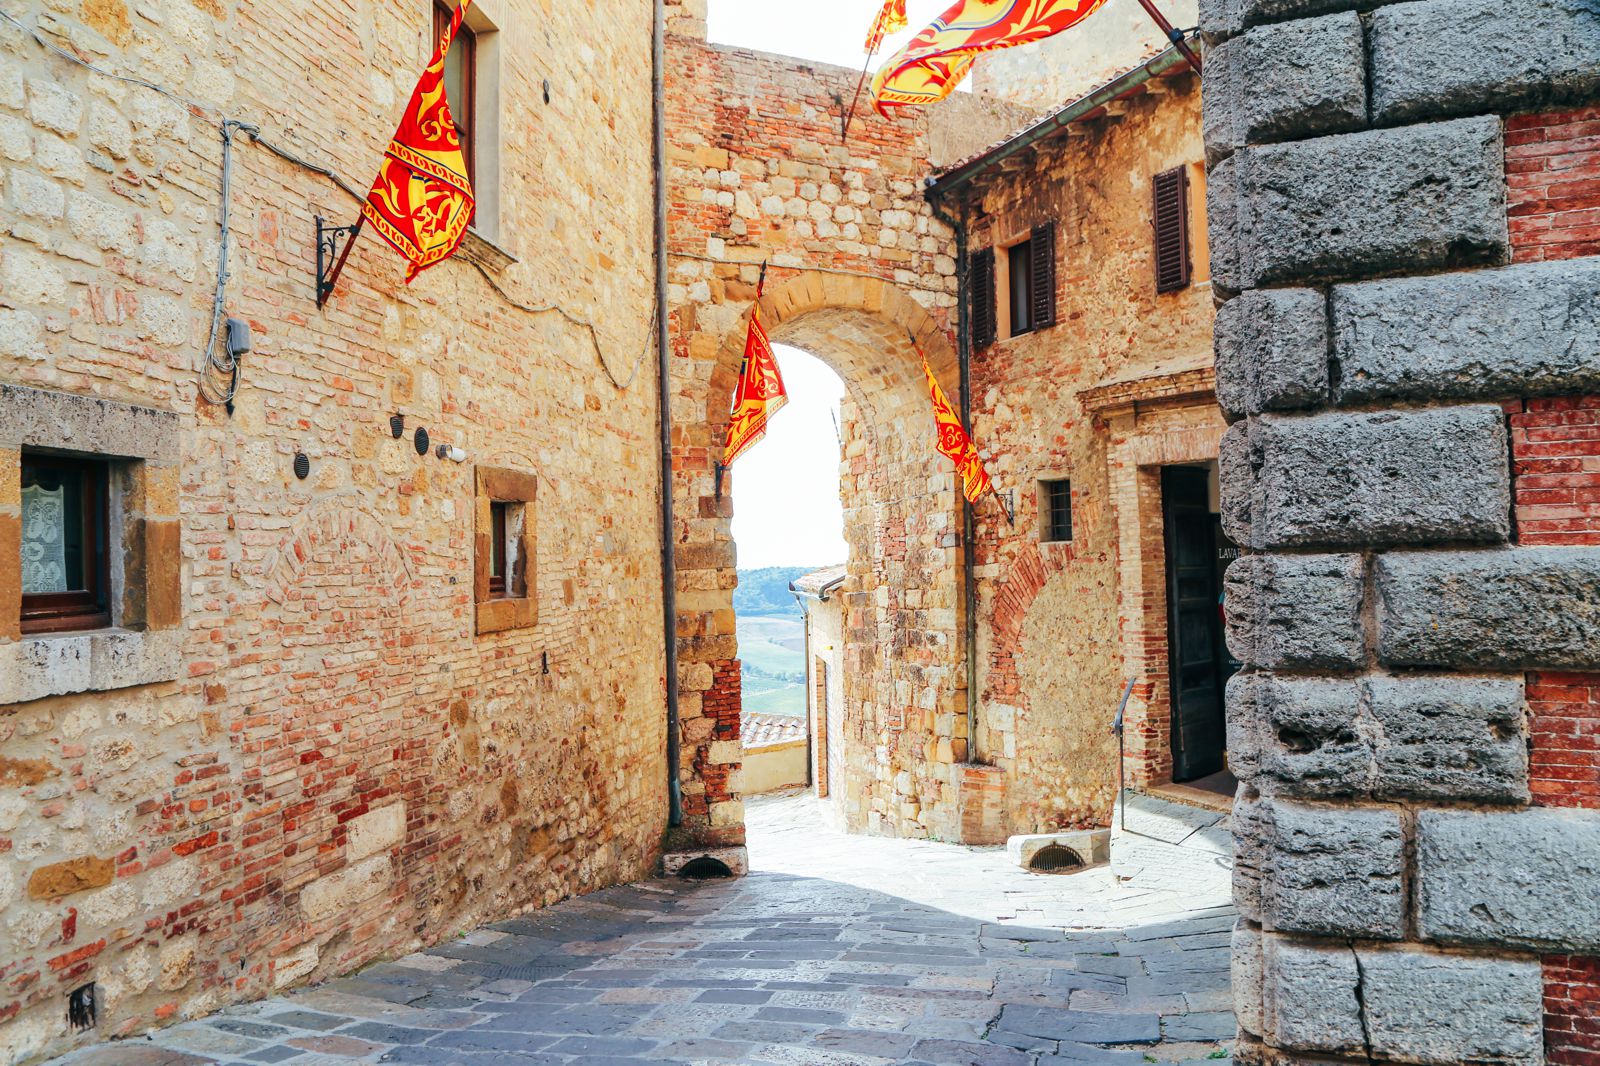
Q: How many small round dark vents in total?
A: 3